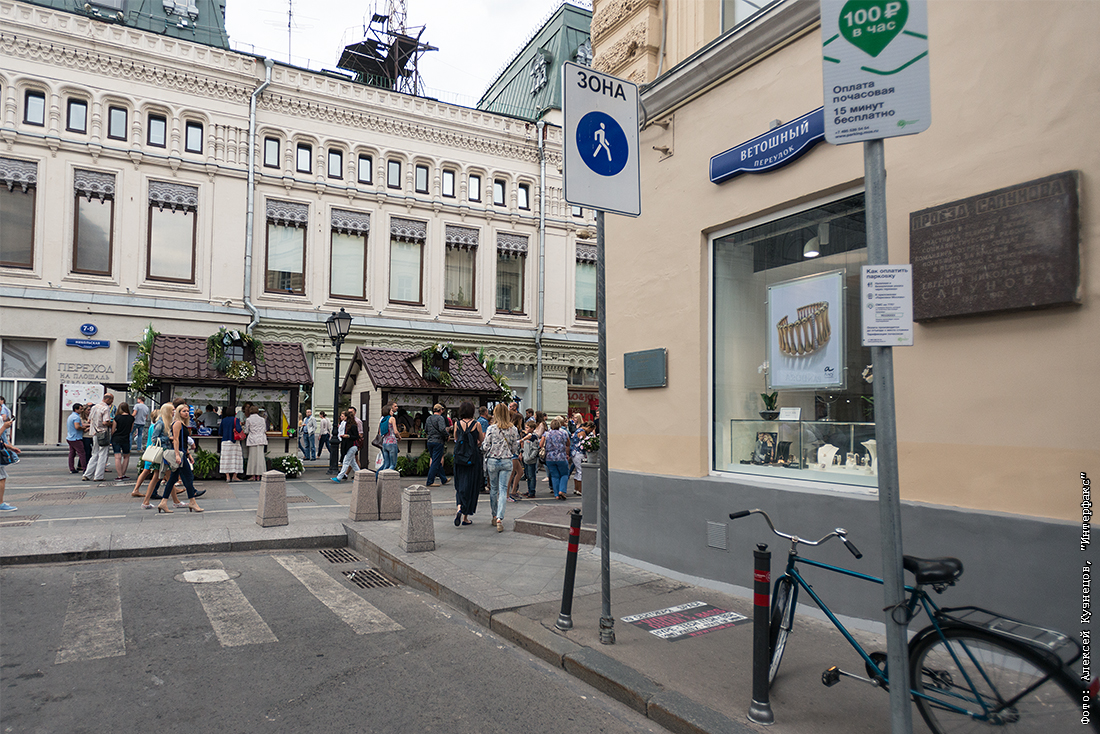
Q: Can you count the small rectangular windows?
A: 15